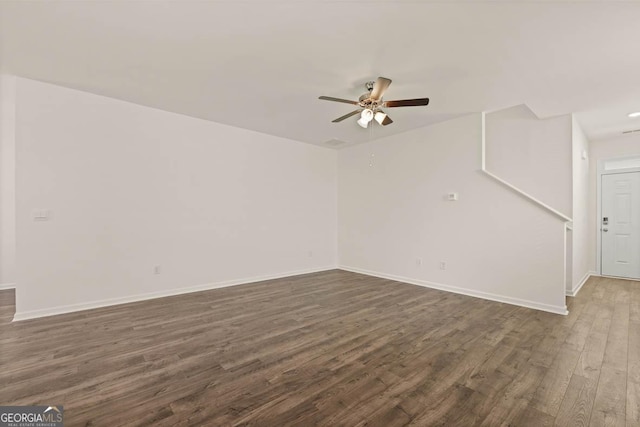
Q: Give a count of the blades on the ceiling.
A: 5